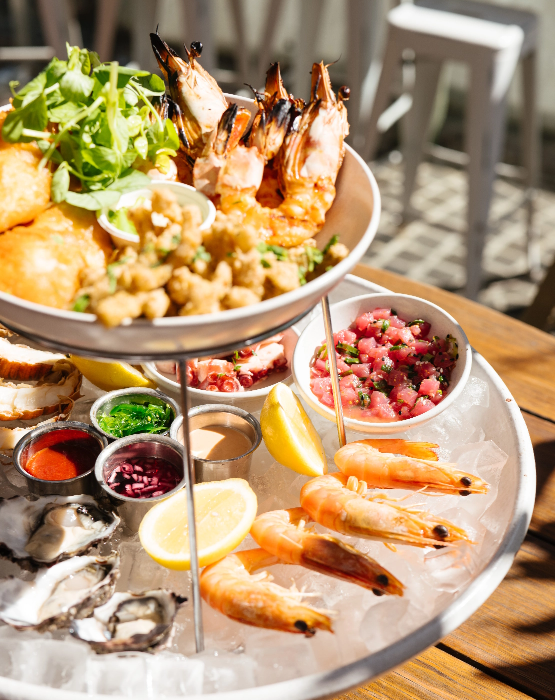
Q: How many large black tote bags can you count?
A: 0